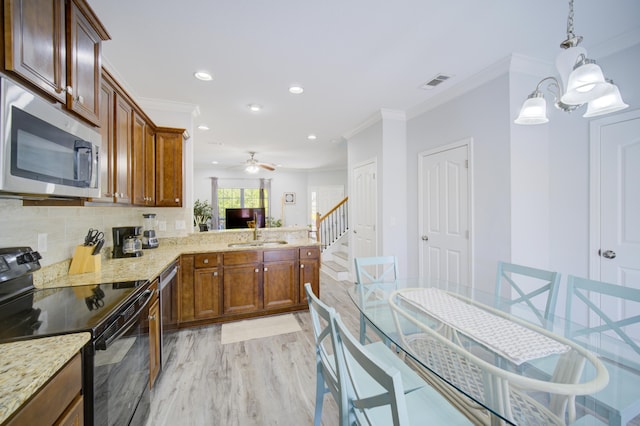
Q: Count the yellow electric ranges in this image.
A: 0